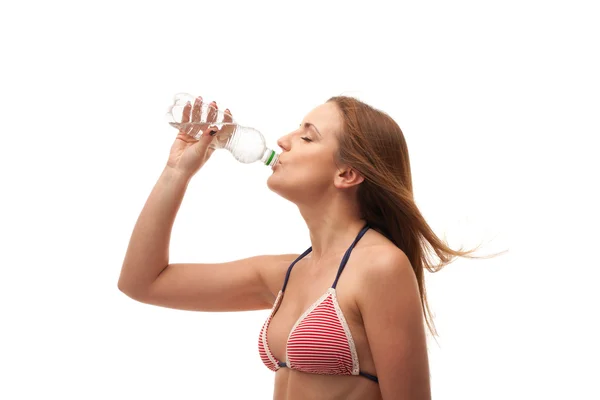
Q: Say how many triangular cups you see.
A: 2